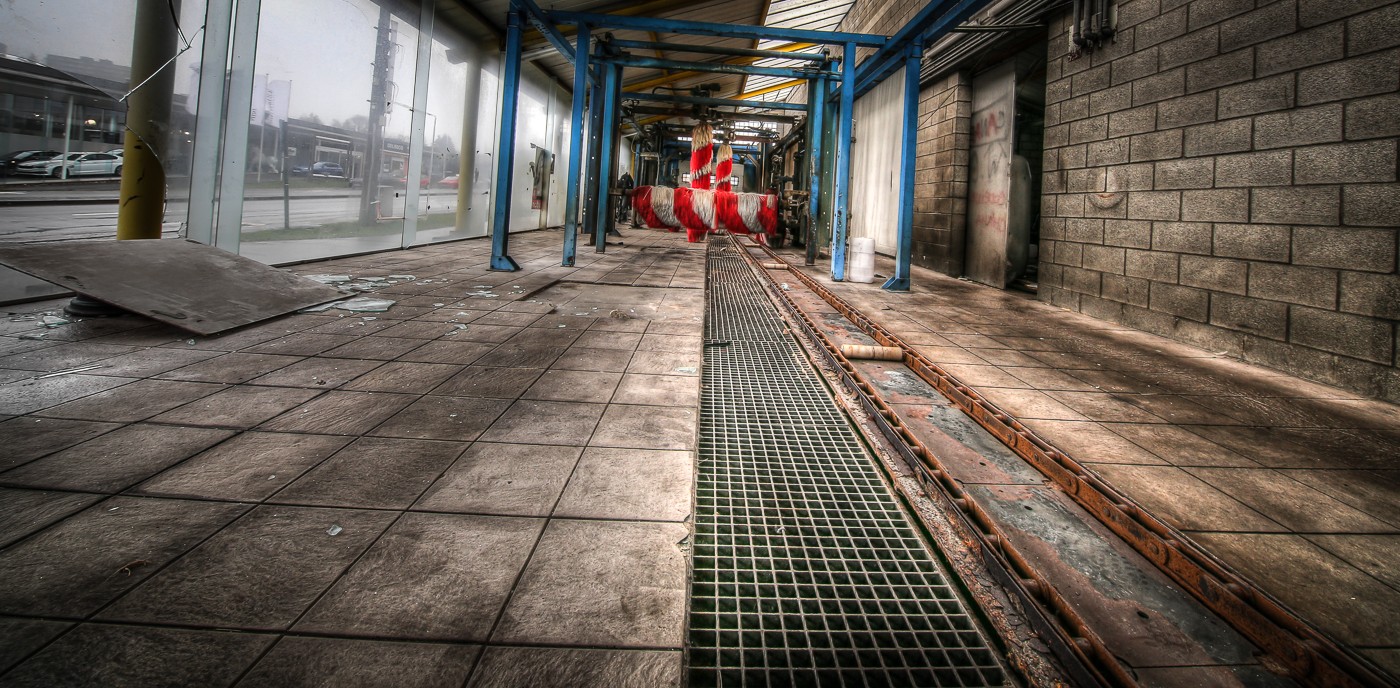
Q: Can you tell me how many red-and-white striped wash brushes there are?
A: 3